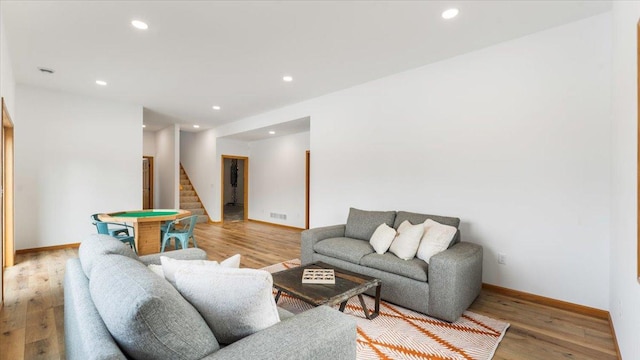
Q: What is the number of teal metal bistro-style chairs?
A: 4